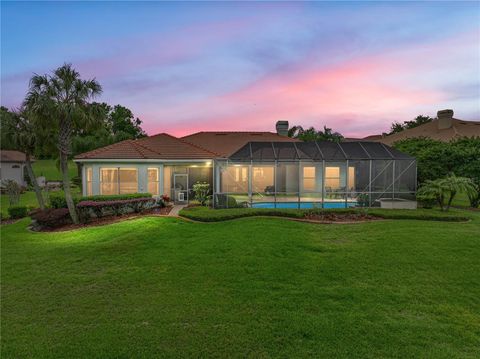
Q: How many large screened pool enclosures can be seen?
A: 1